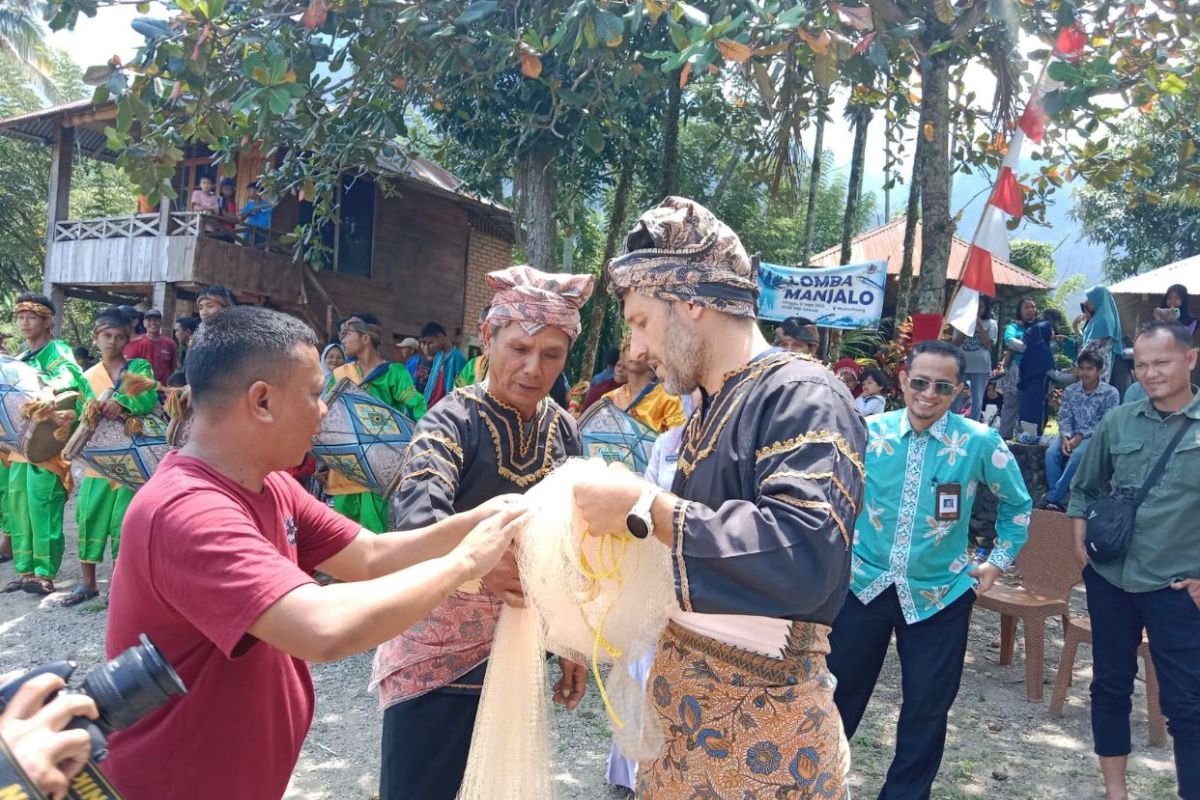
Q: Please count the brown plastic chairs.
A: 2